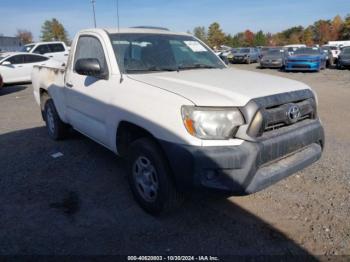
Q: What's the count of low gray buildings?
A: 1